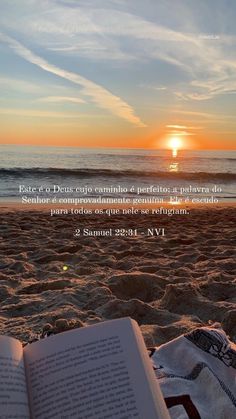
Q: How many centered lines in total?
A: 4